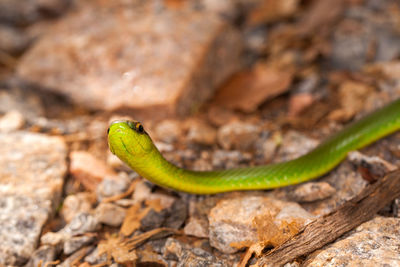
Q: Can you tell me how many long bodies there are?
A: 1